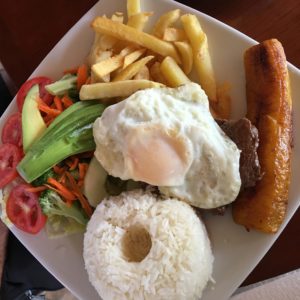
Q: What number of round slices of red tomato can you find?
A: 4